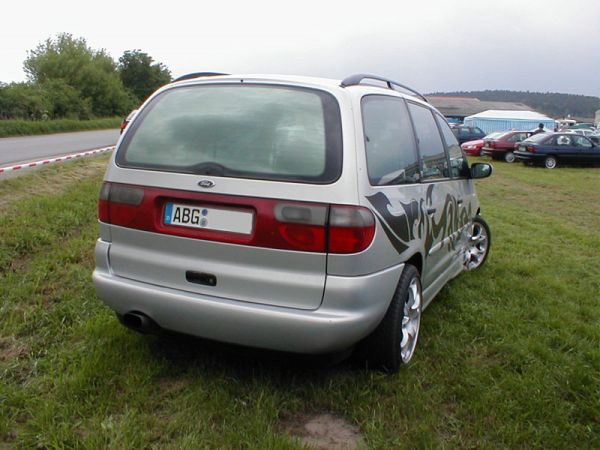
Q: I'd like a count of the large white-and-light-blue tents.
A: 1